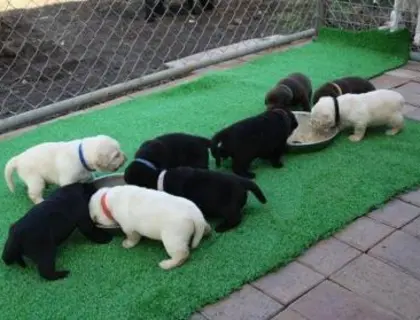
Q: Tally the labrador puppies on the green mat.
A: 9